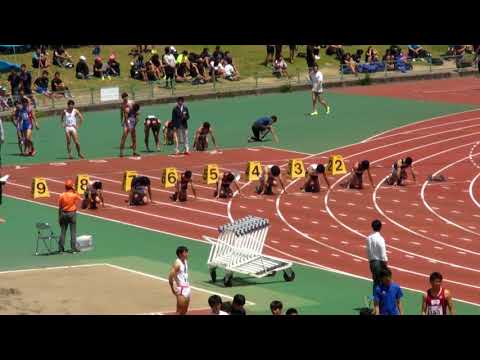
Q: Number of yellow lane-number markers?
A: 8